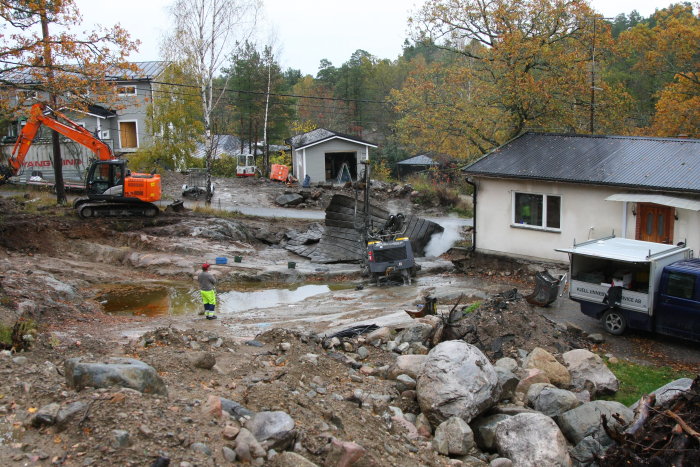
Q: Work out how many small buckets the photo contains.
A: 3